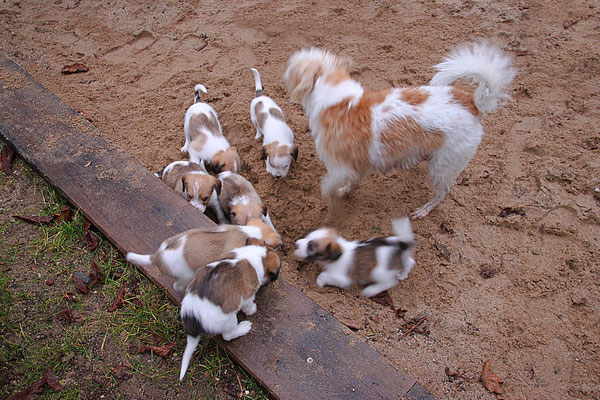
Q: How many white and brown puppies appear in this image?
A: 7